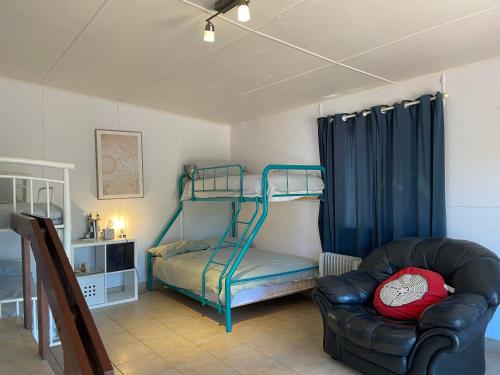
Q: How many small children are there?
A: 0